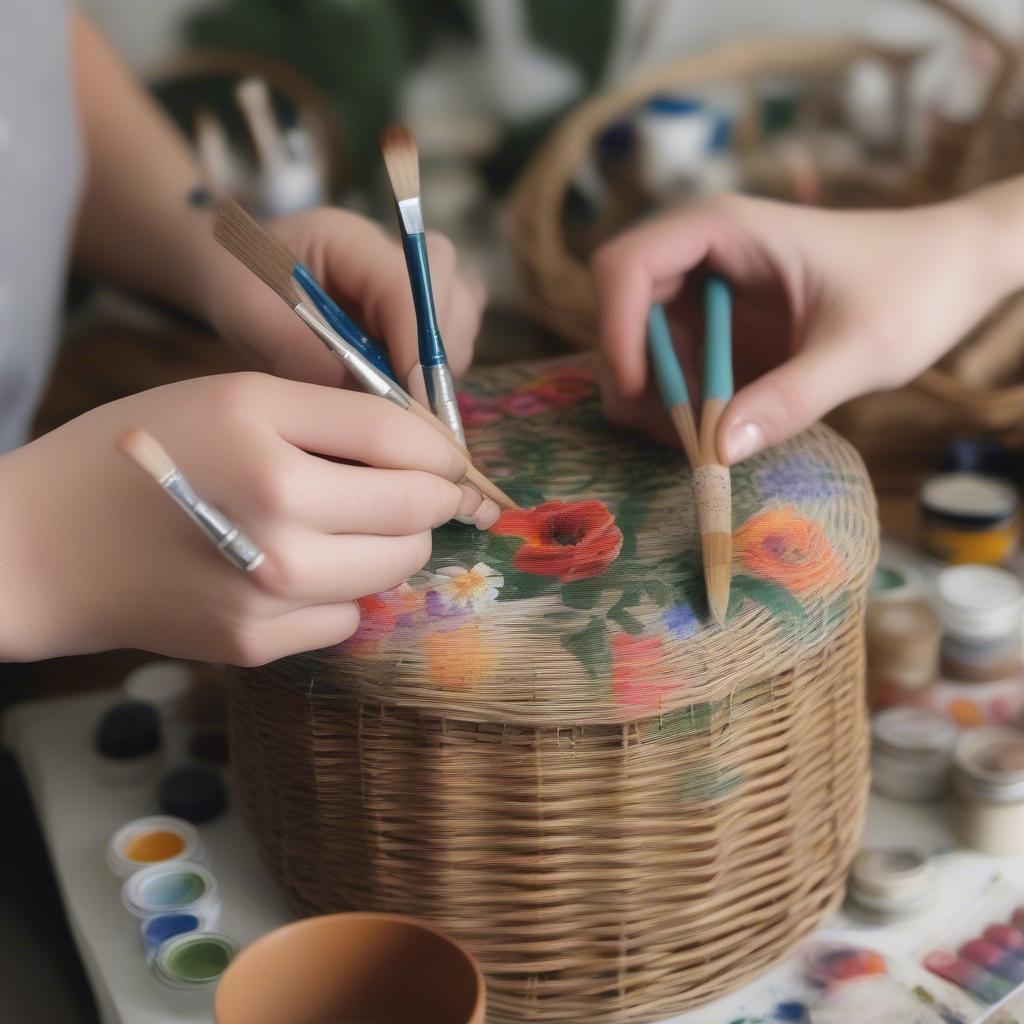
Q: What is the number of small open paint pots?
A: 4